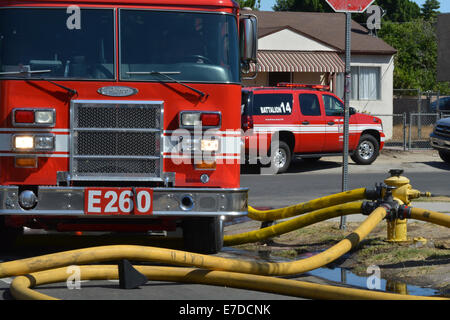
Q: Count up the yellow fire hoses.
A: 5